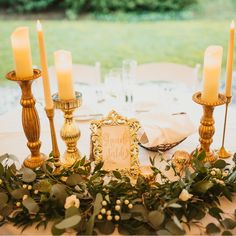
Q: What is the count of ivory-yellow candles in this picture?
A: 5